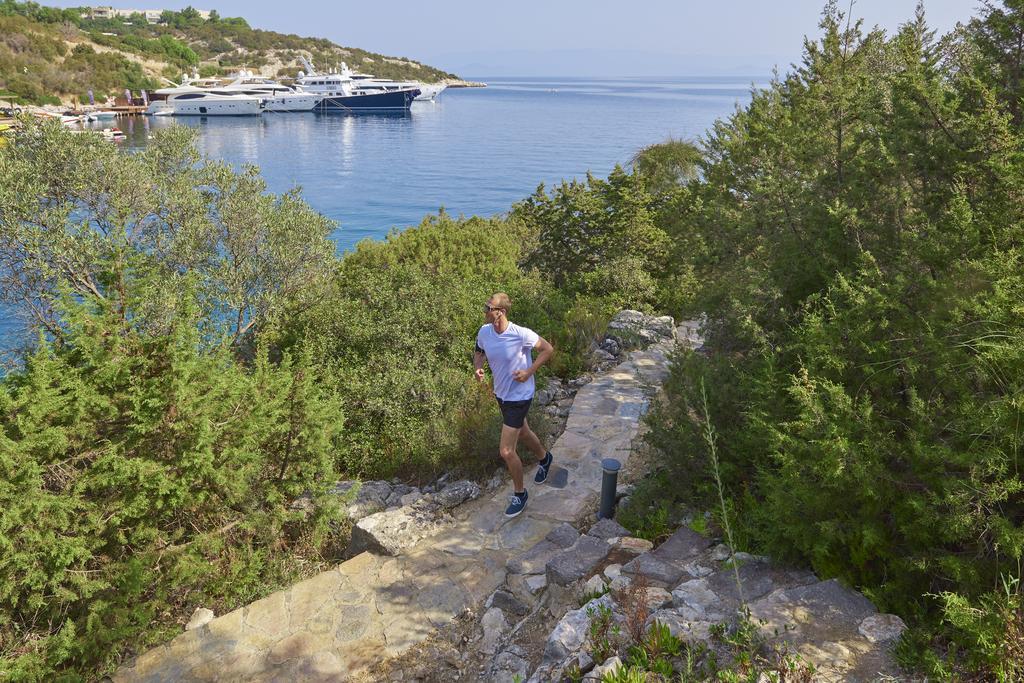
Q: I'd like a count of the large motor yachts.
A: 4